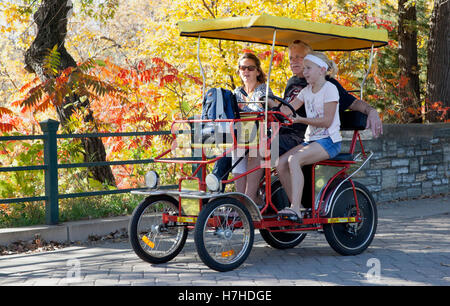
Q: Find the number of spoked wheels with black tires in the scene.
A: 2